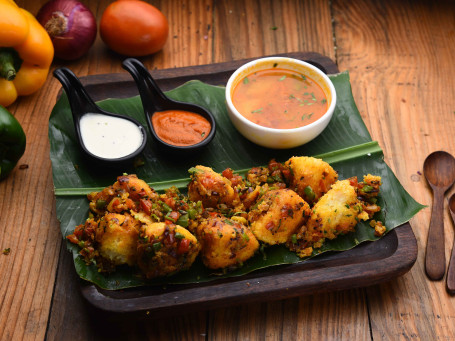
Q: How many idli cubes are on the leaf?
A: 8